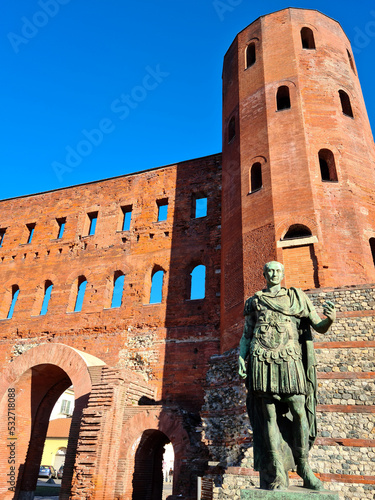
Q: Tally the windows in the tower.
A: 10